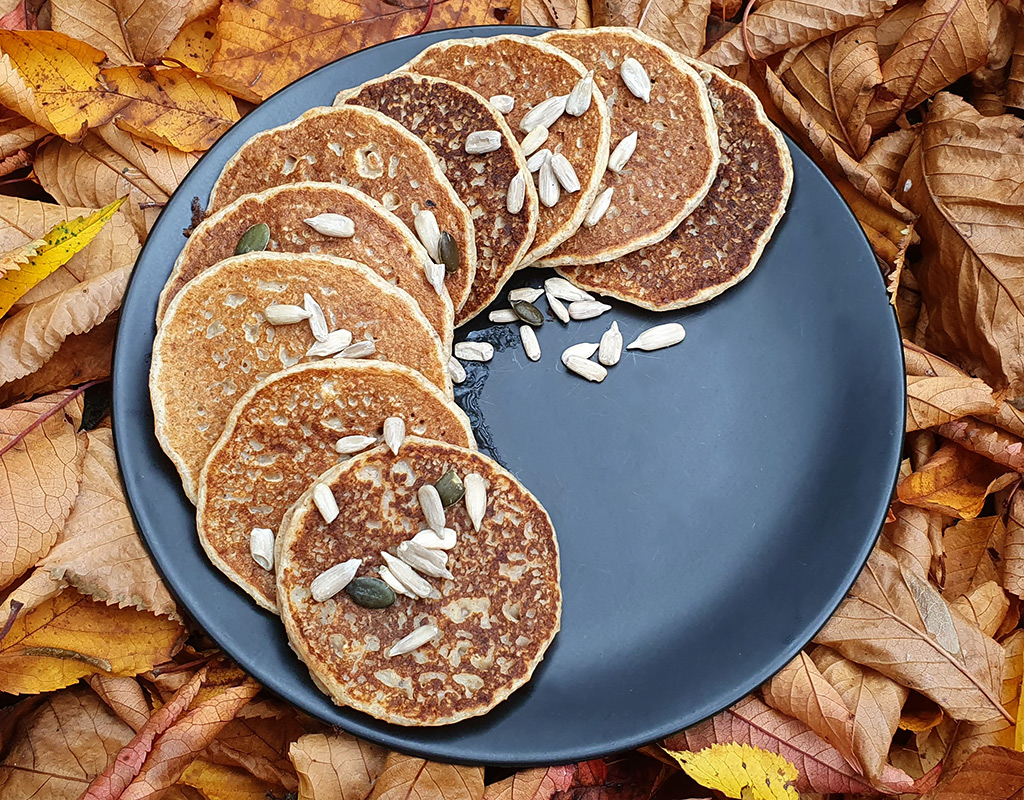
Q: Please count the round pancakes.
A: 9